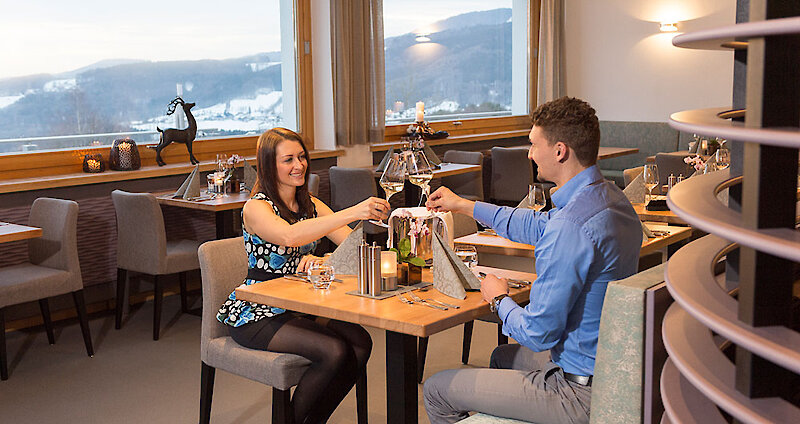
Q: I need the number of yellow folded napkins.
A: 0